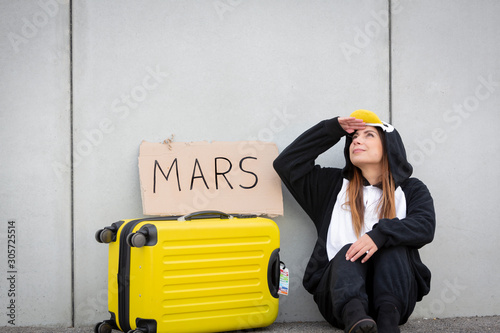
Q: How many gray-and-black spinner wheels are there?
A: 4